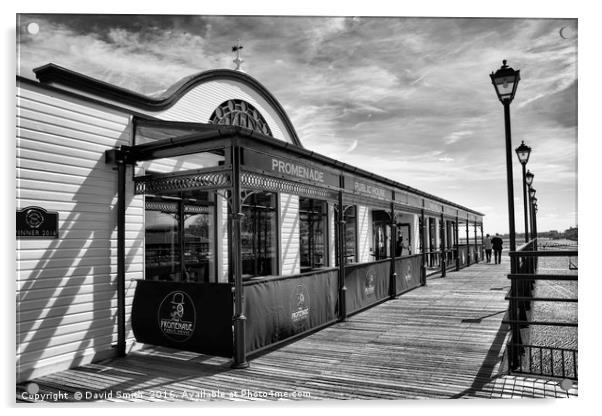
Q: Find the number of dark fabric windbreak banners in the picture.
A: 4